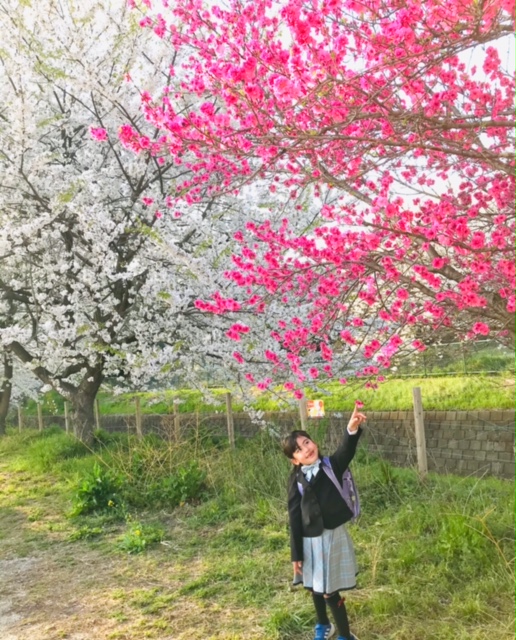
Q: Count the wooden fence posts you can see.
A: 9